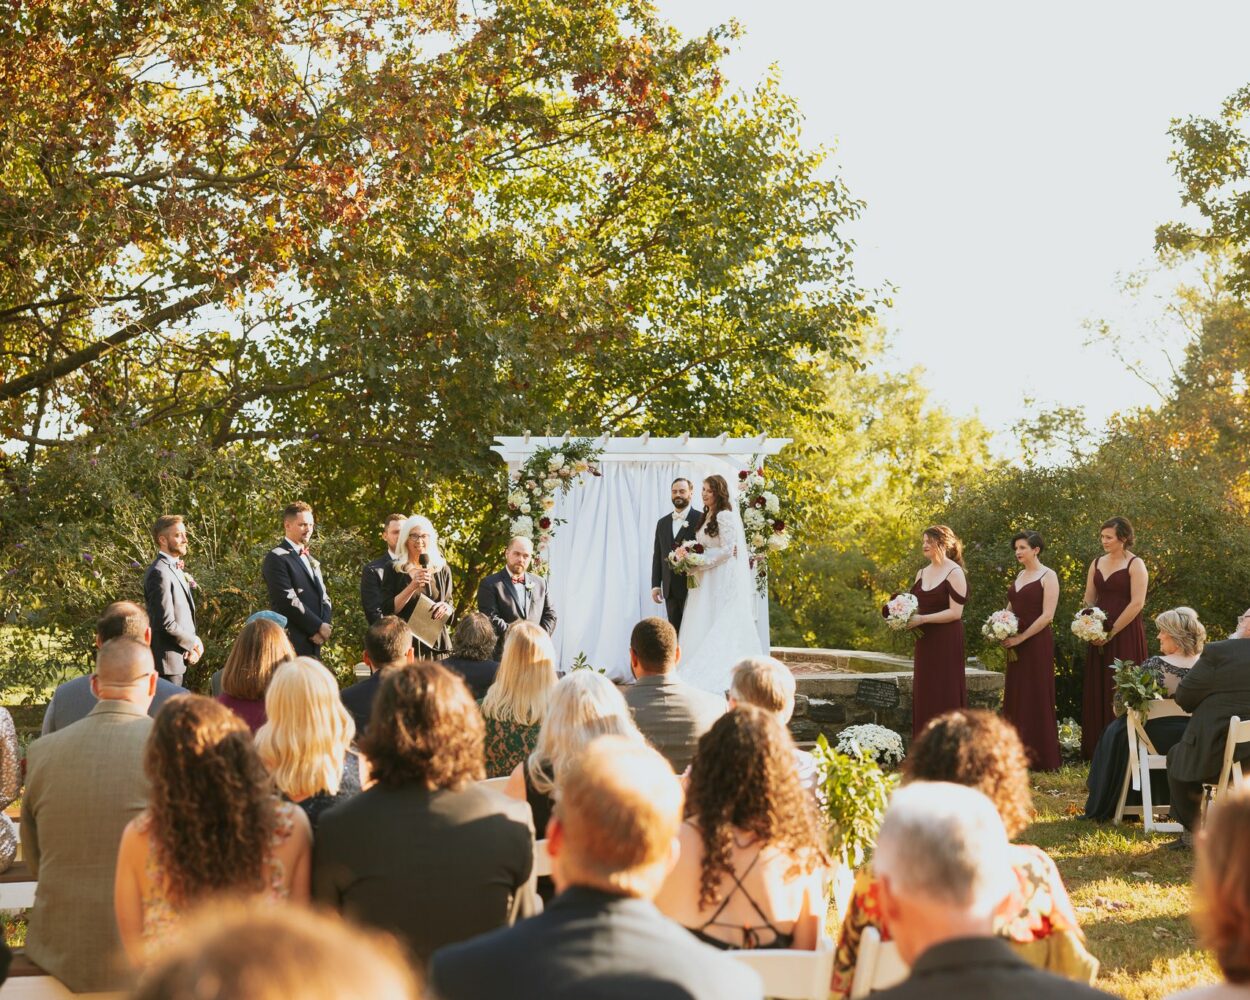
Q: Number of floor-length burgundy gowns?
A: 3